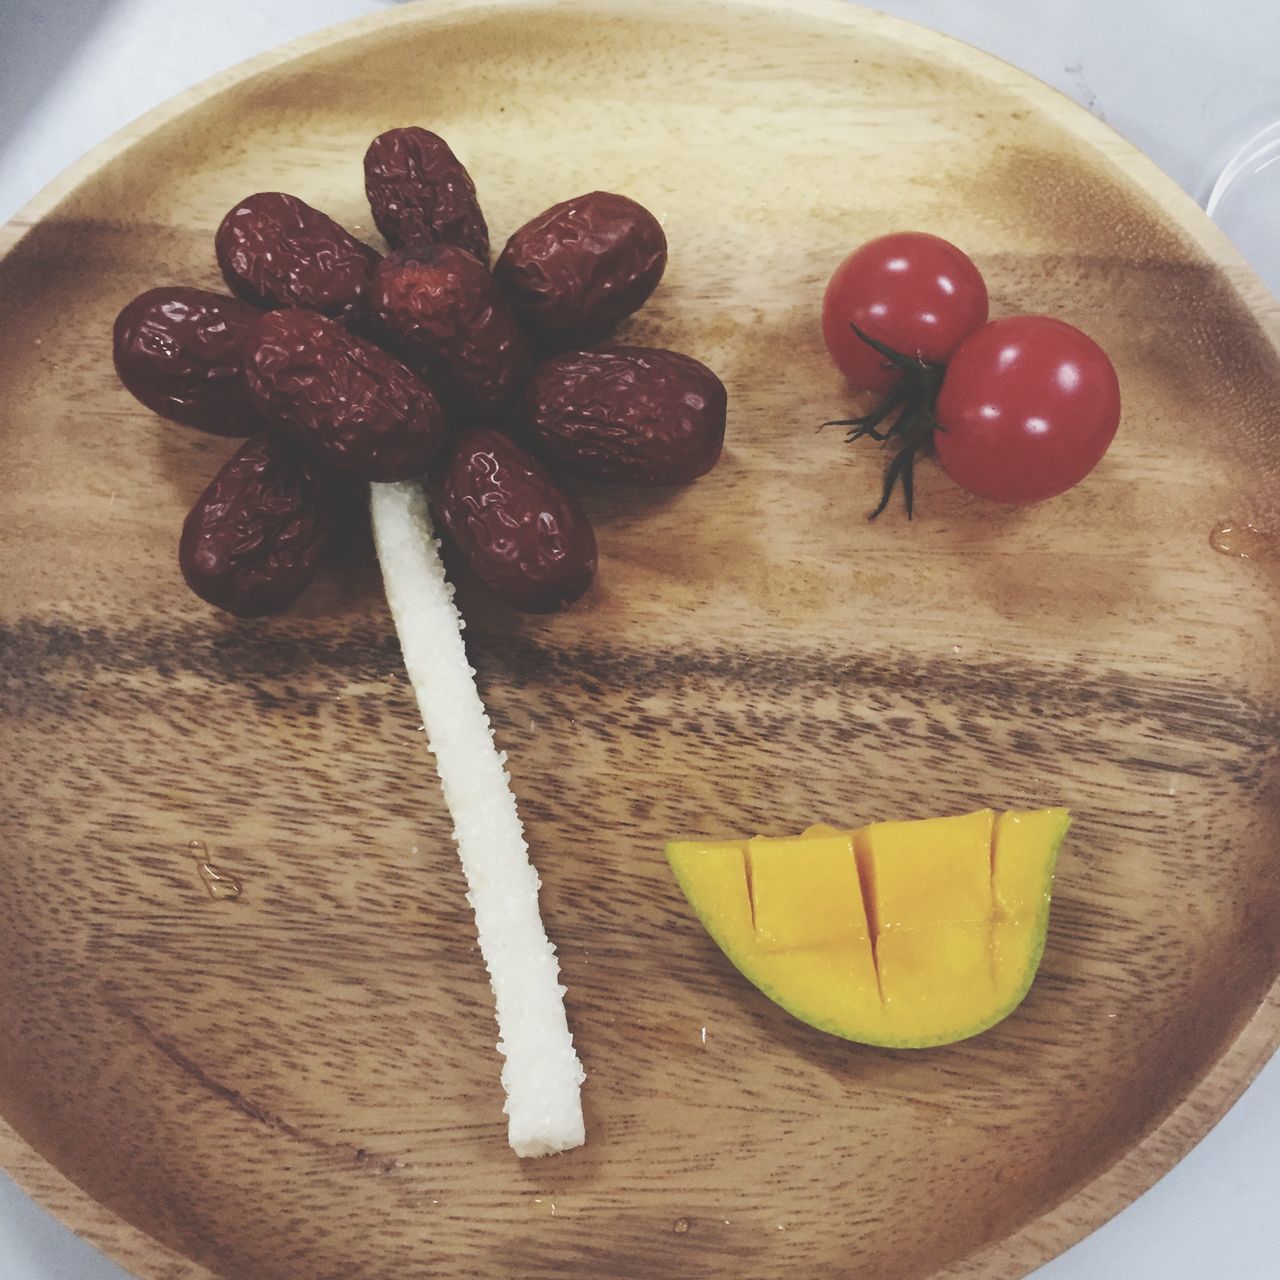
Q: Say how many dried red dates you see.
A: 9